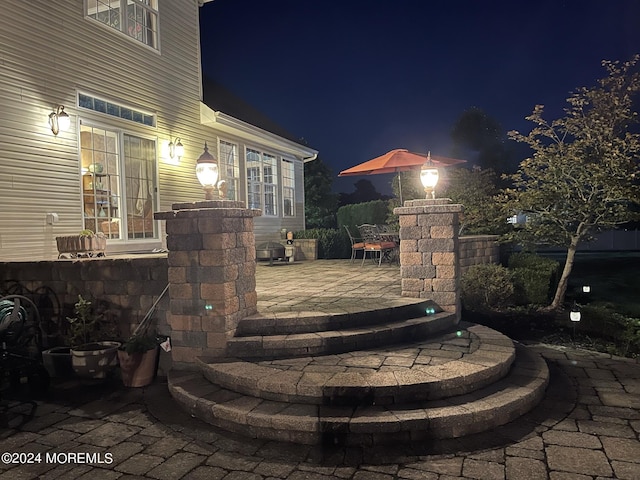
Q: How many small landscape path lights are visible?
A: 2